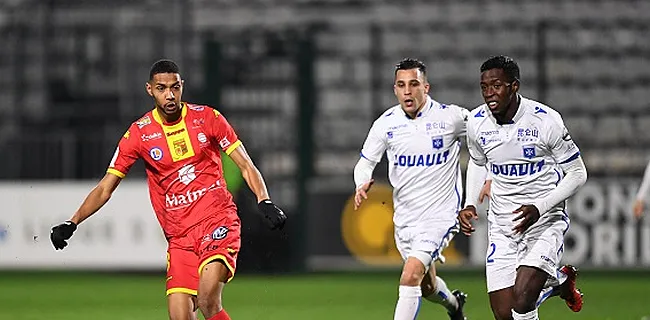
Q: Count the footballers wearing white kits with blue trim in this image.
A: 2